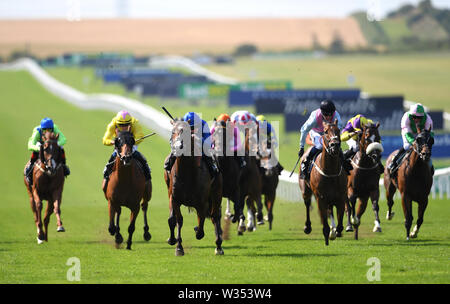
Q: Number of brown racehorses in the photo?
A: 9